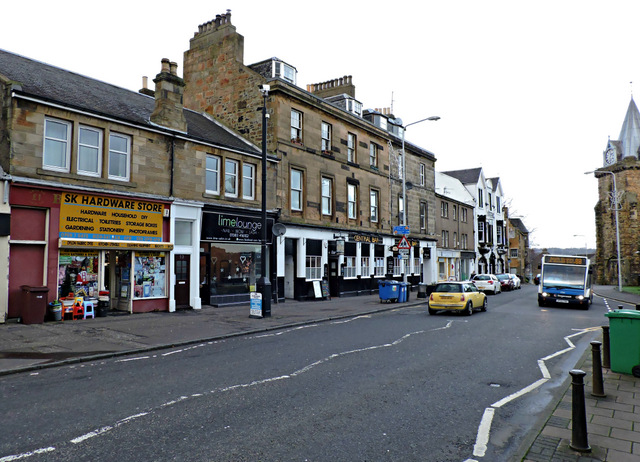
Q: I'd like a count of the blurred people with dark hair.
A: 1